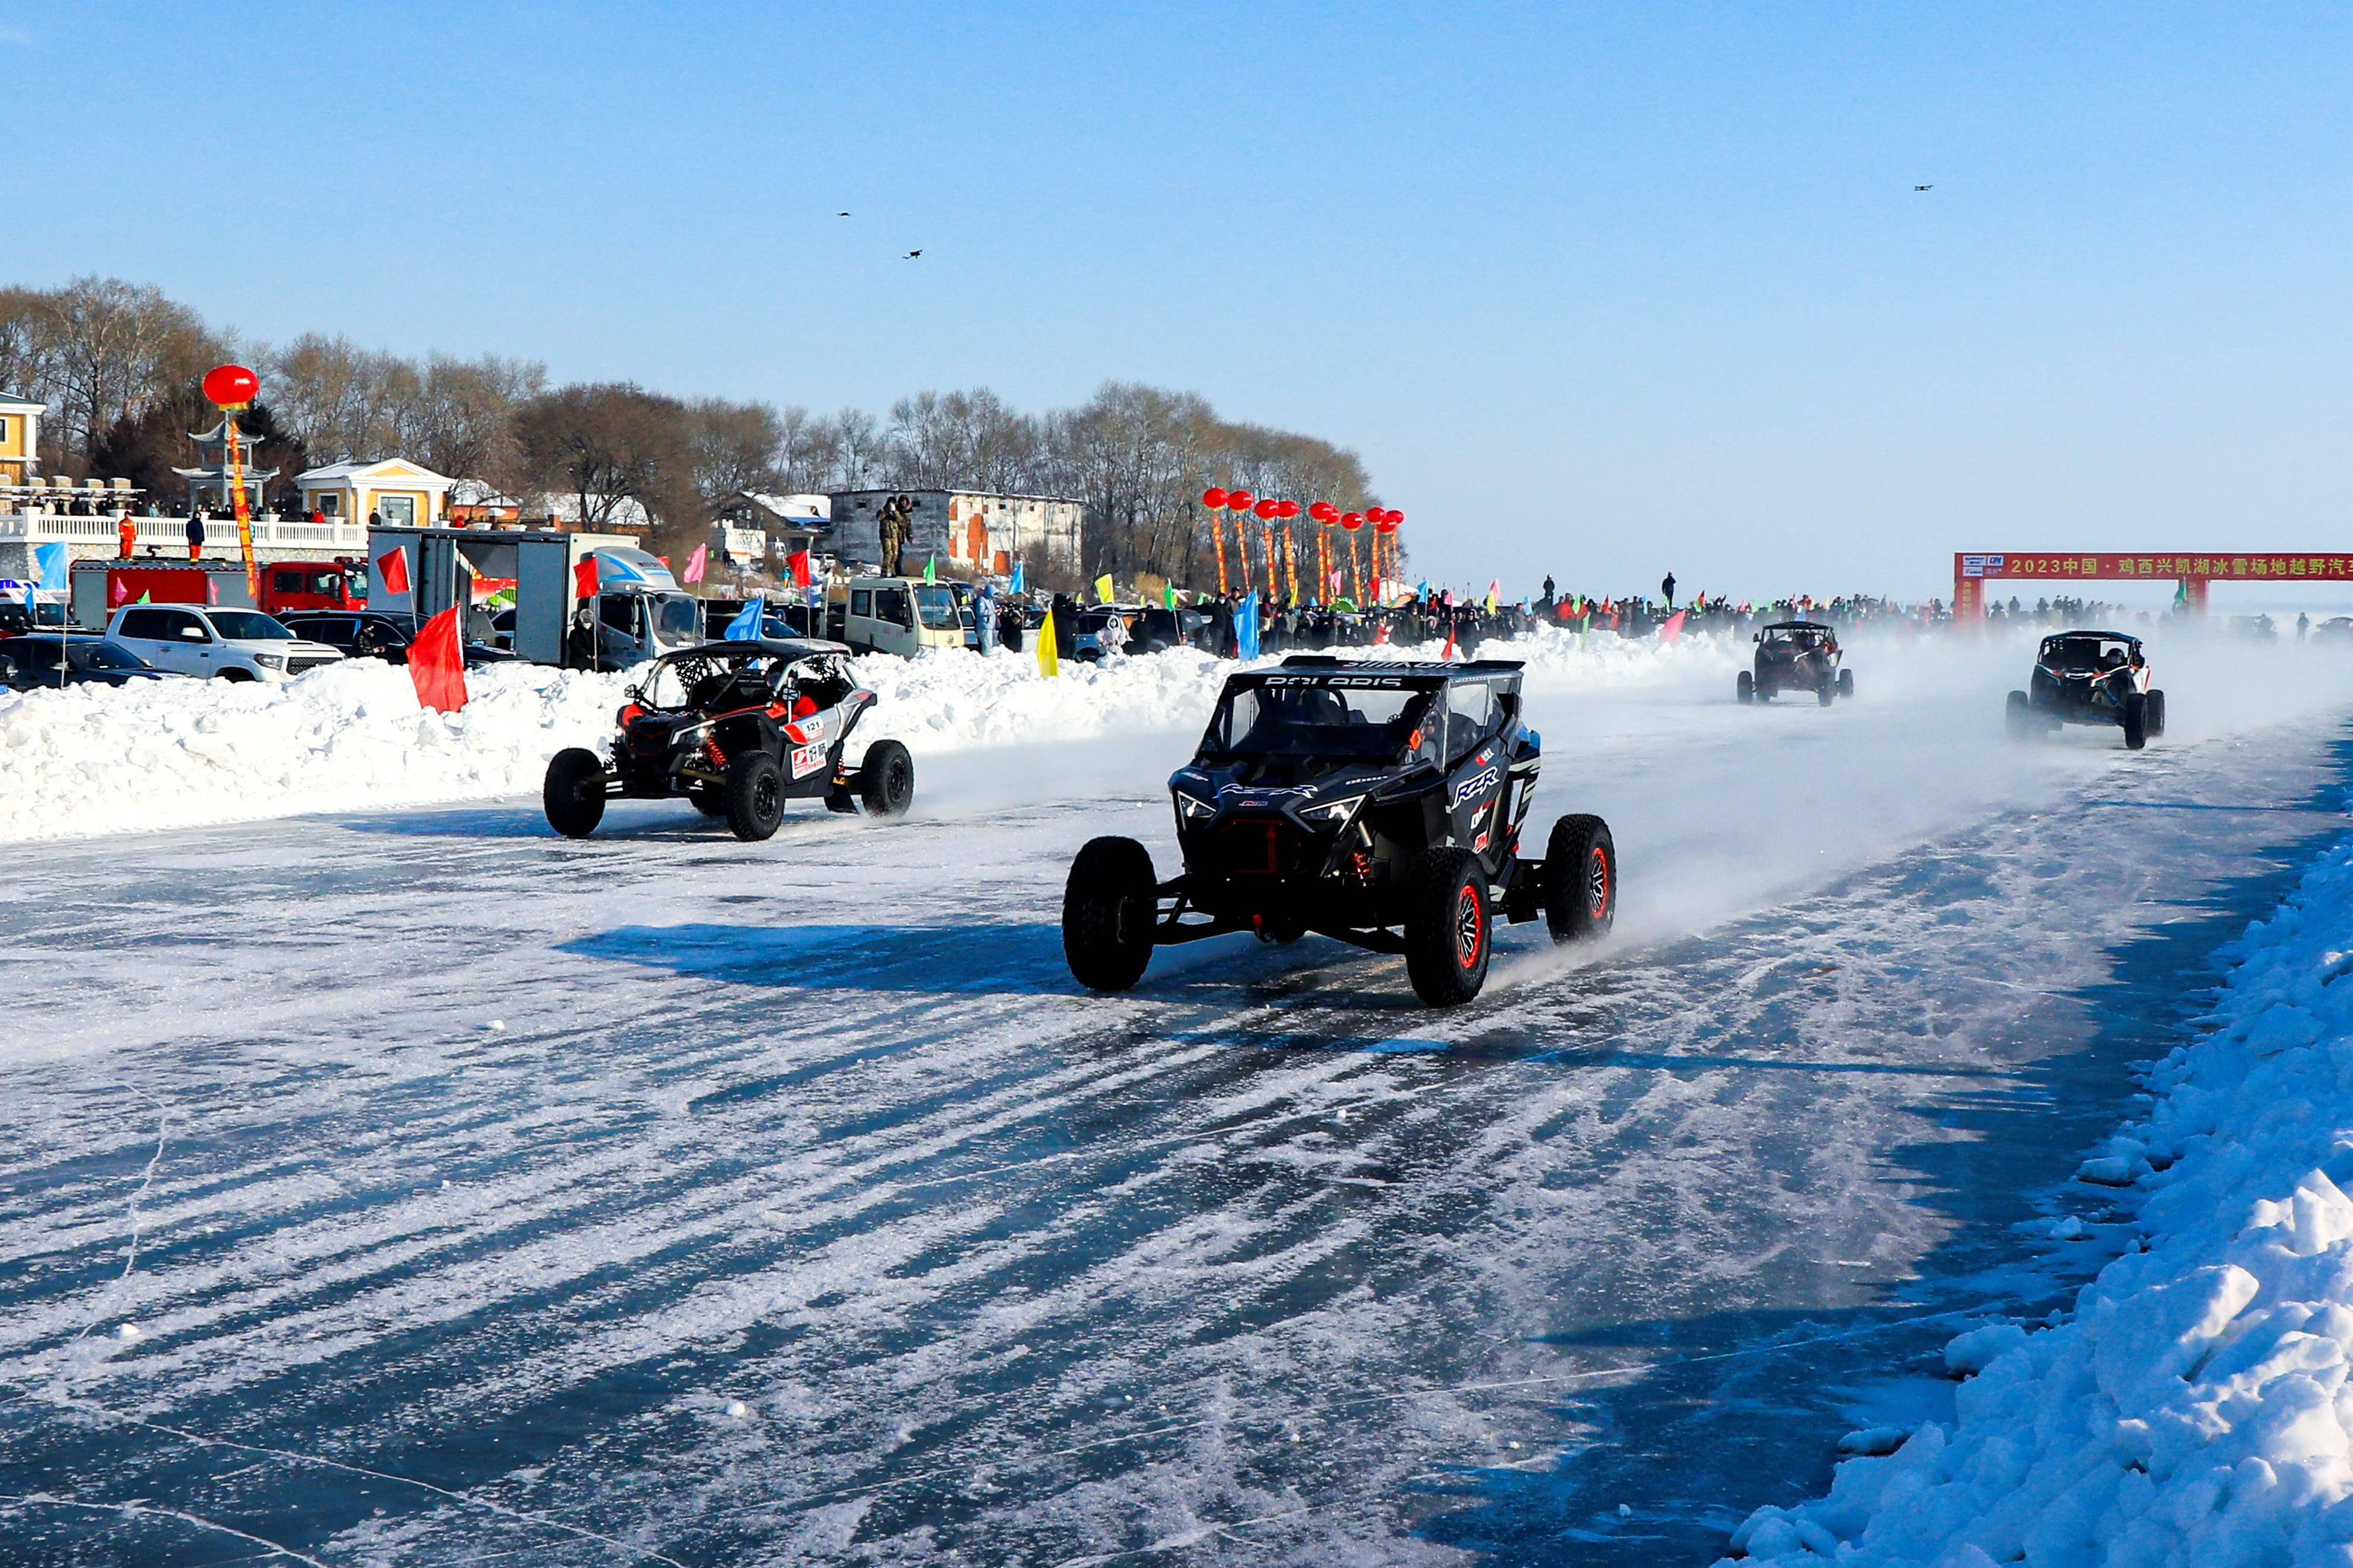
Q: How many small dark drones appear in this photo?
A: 3